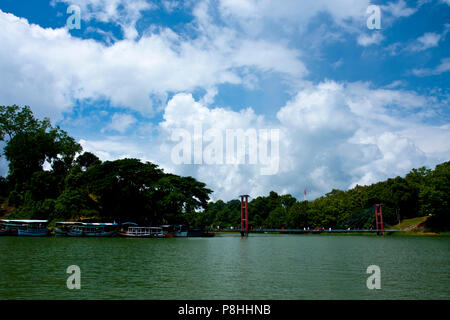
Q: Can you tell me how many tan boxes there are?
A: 0